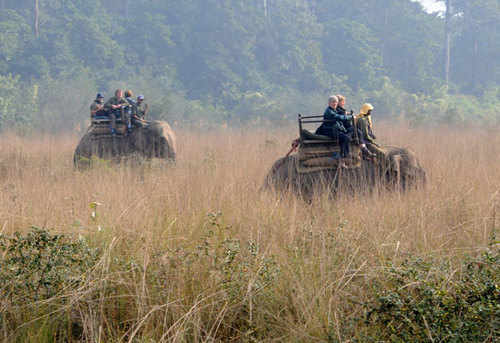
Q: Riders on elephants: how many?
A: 7